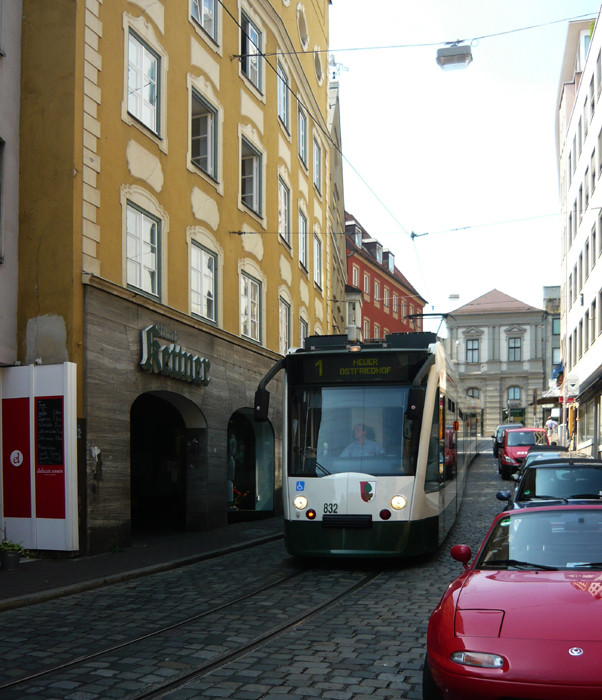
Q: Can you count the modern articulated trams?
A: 1